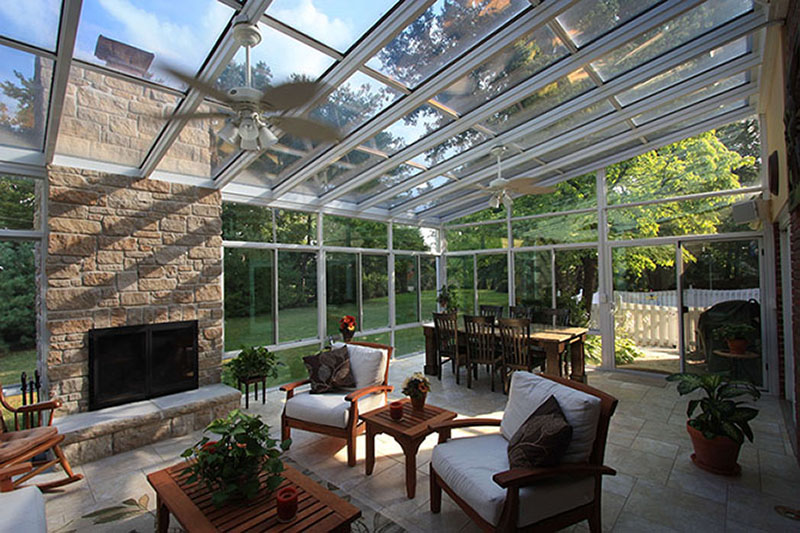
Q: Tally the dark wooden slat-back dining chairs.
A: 6